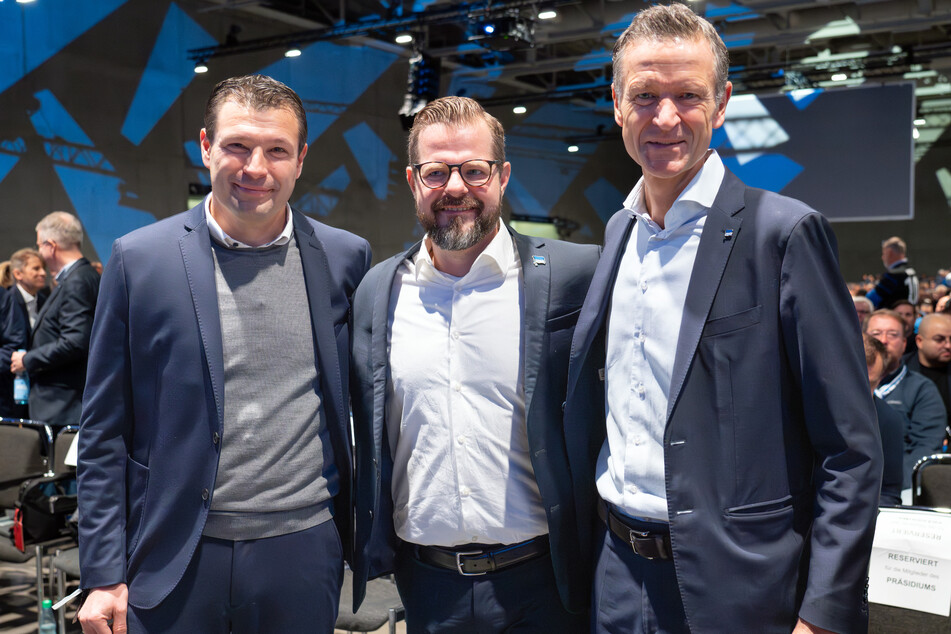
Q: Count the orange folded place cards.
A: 0